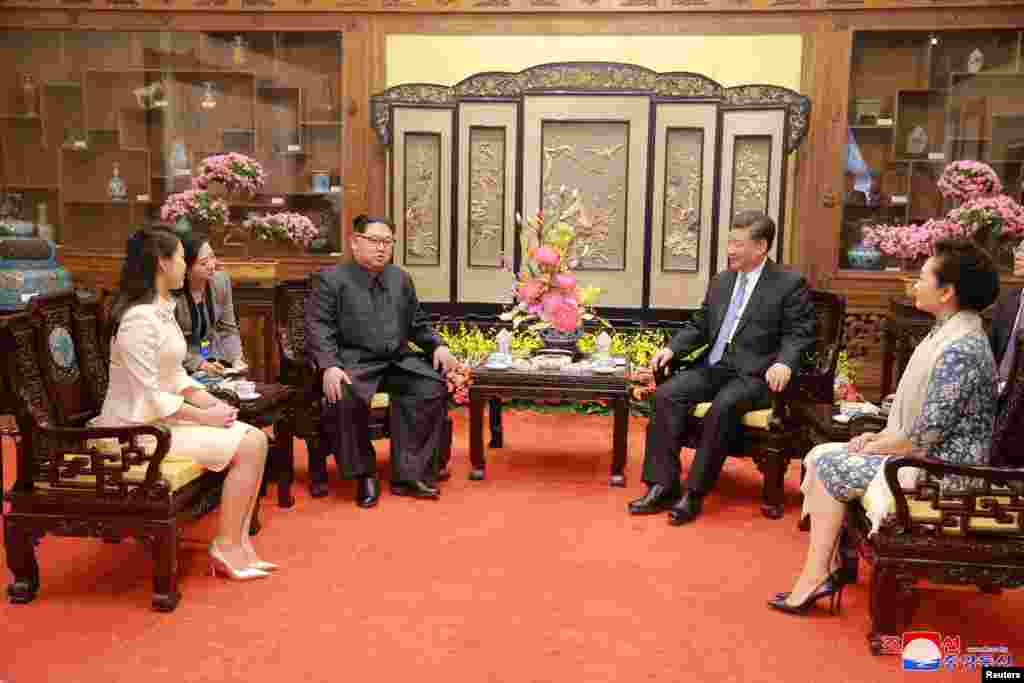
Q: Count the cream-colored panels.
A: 5